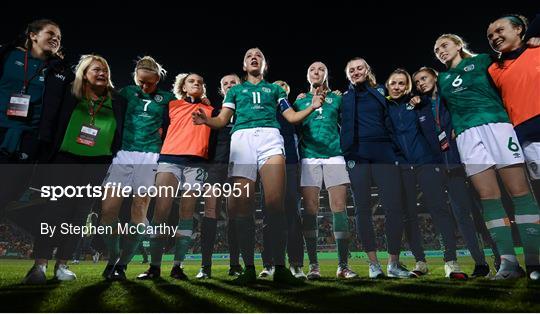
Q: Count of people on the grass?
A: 13